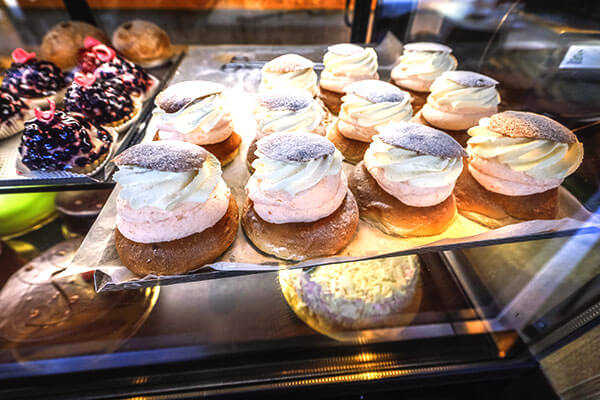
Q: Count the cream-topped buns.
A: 11